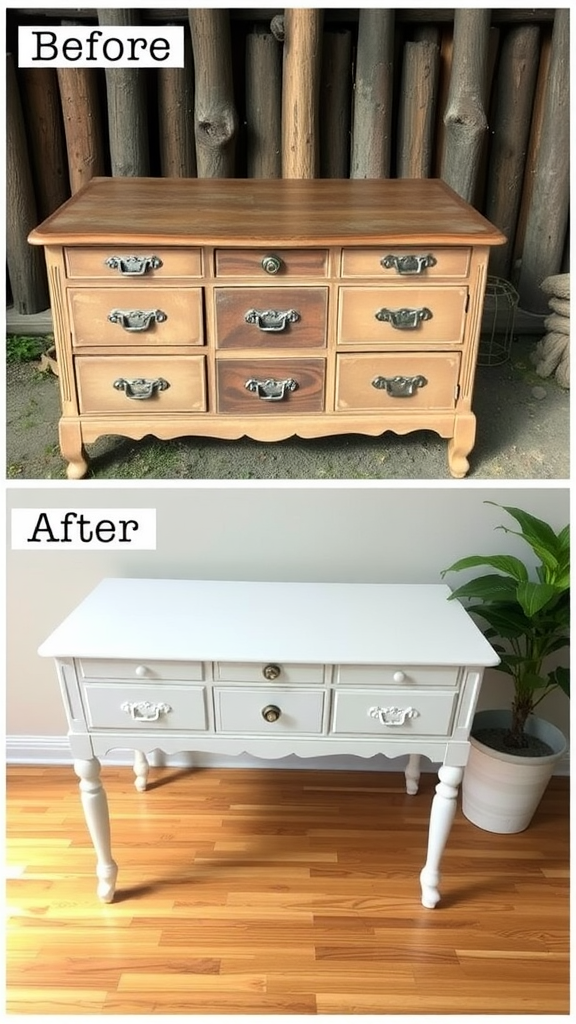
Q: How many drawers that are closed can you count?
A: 15